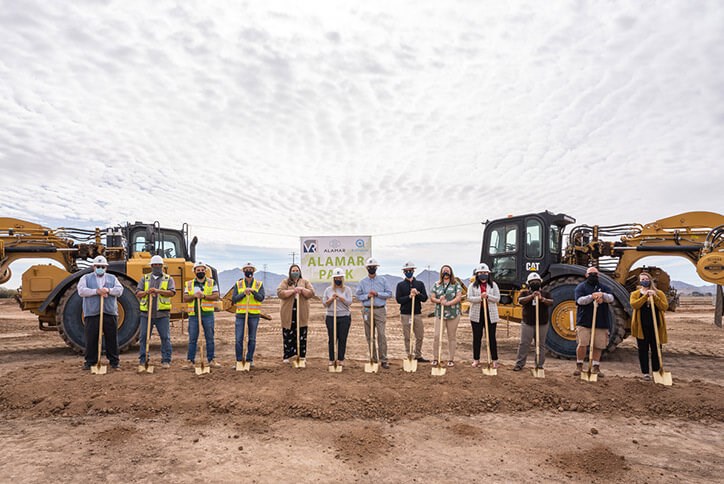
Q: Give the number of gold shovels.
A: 13